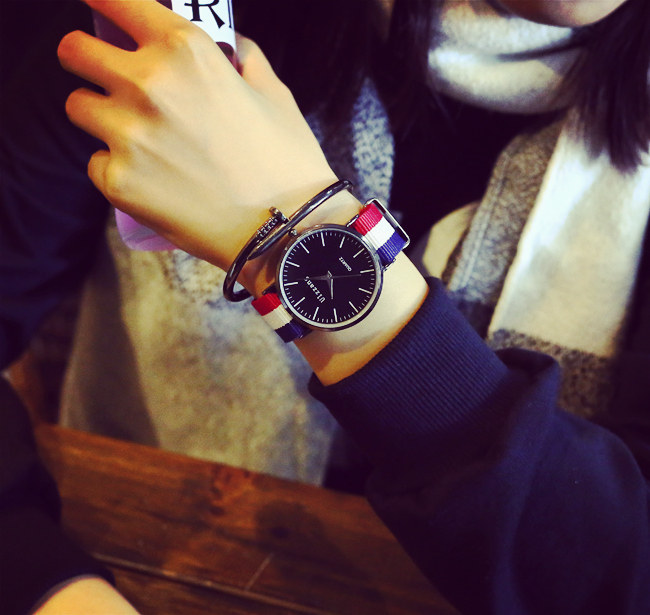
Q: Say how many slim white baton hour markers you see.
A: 12